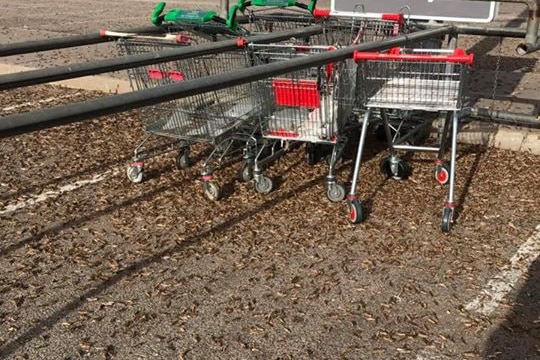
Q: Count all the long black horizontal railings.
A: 3